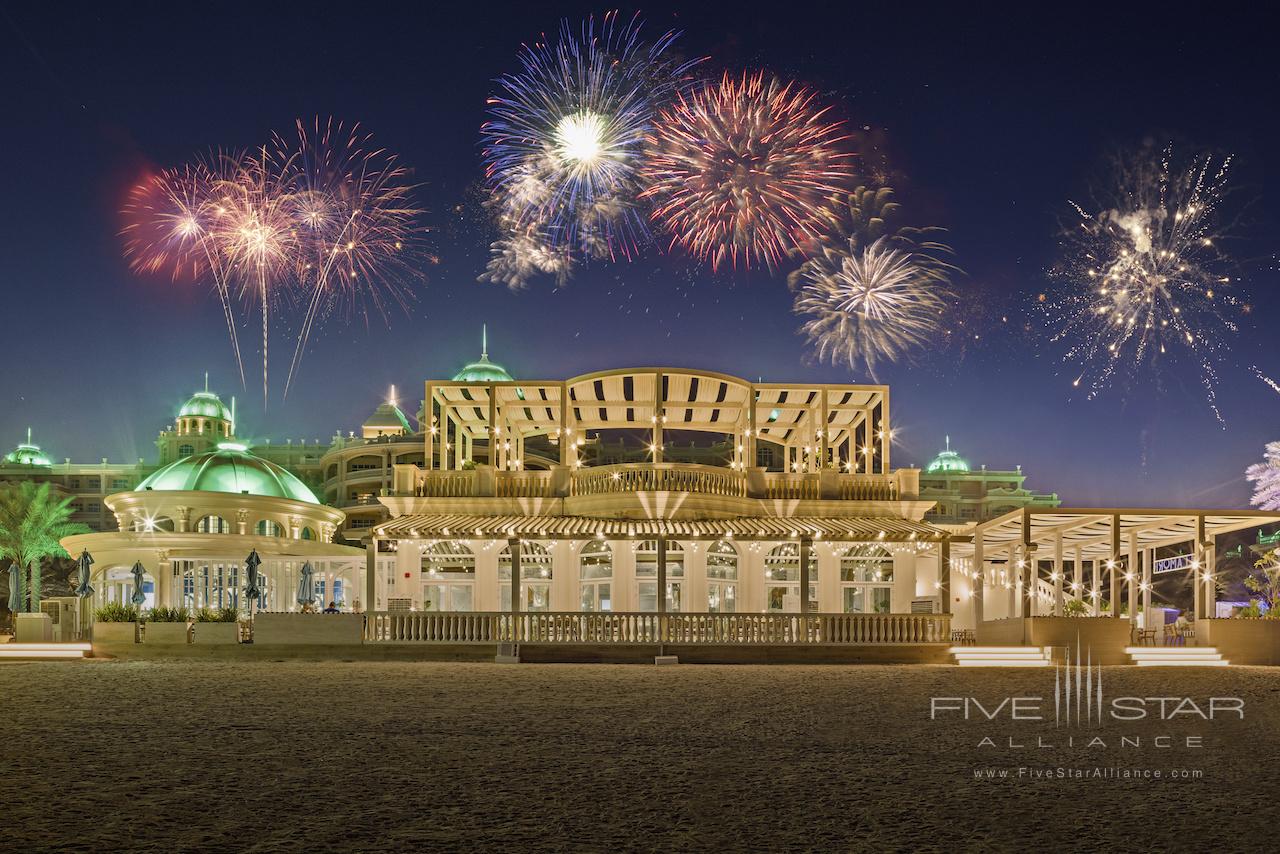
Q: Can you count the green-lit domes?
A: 5